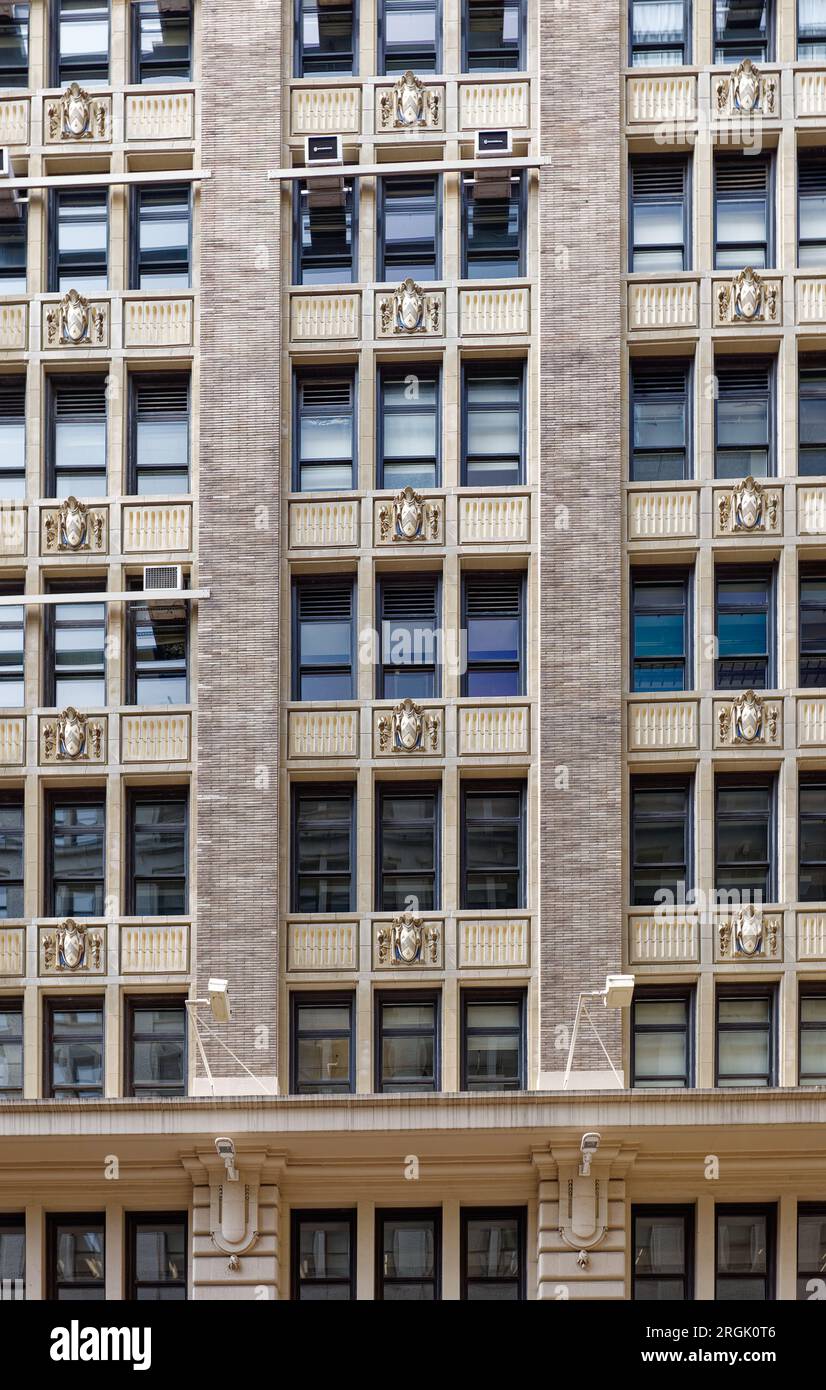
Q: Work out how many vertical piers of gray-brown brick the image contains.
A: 2